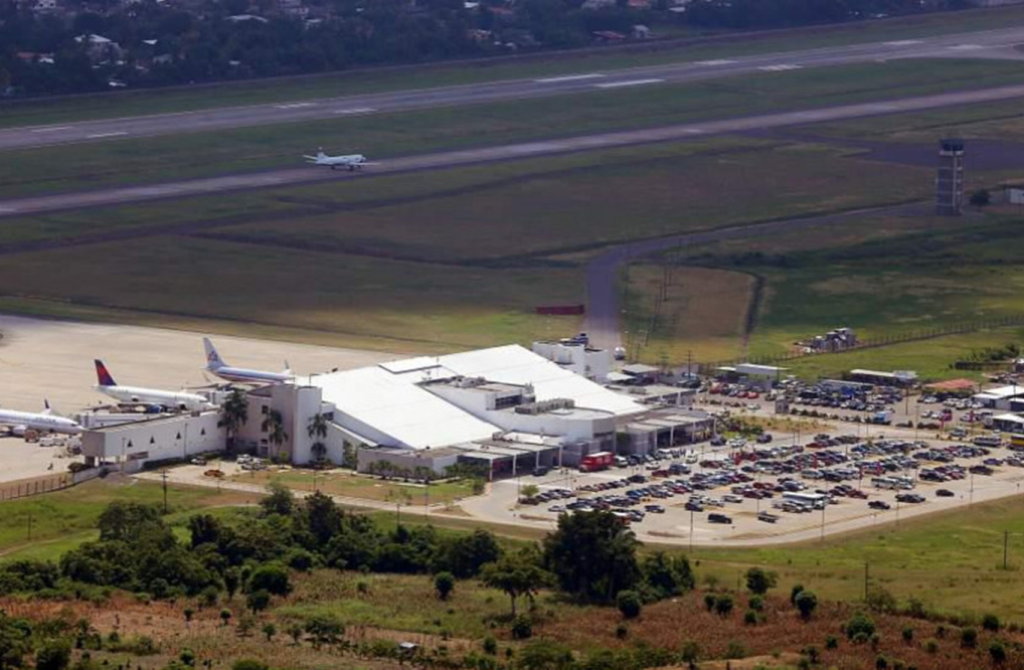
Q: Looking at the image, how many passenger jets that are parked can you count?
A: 3